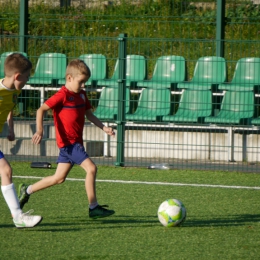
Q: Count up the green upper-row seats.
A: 7